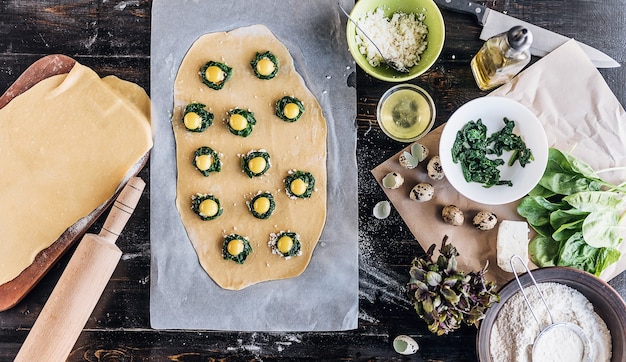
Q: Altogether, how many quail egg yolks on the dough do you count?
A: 12